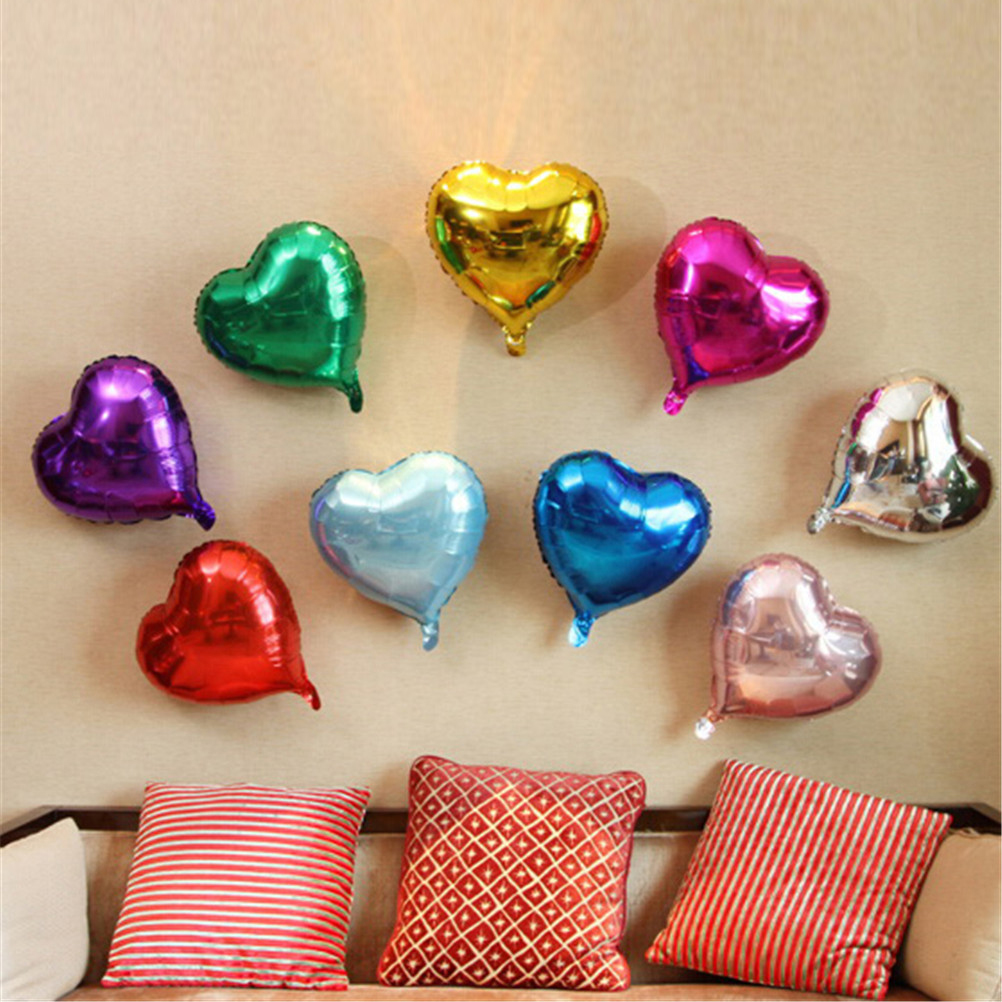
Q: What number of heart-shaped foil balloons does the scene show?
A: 9